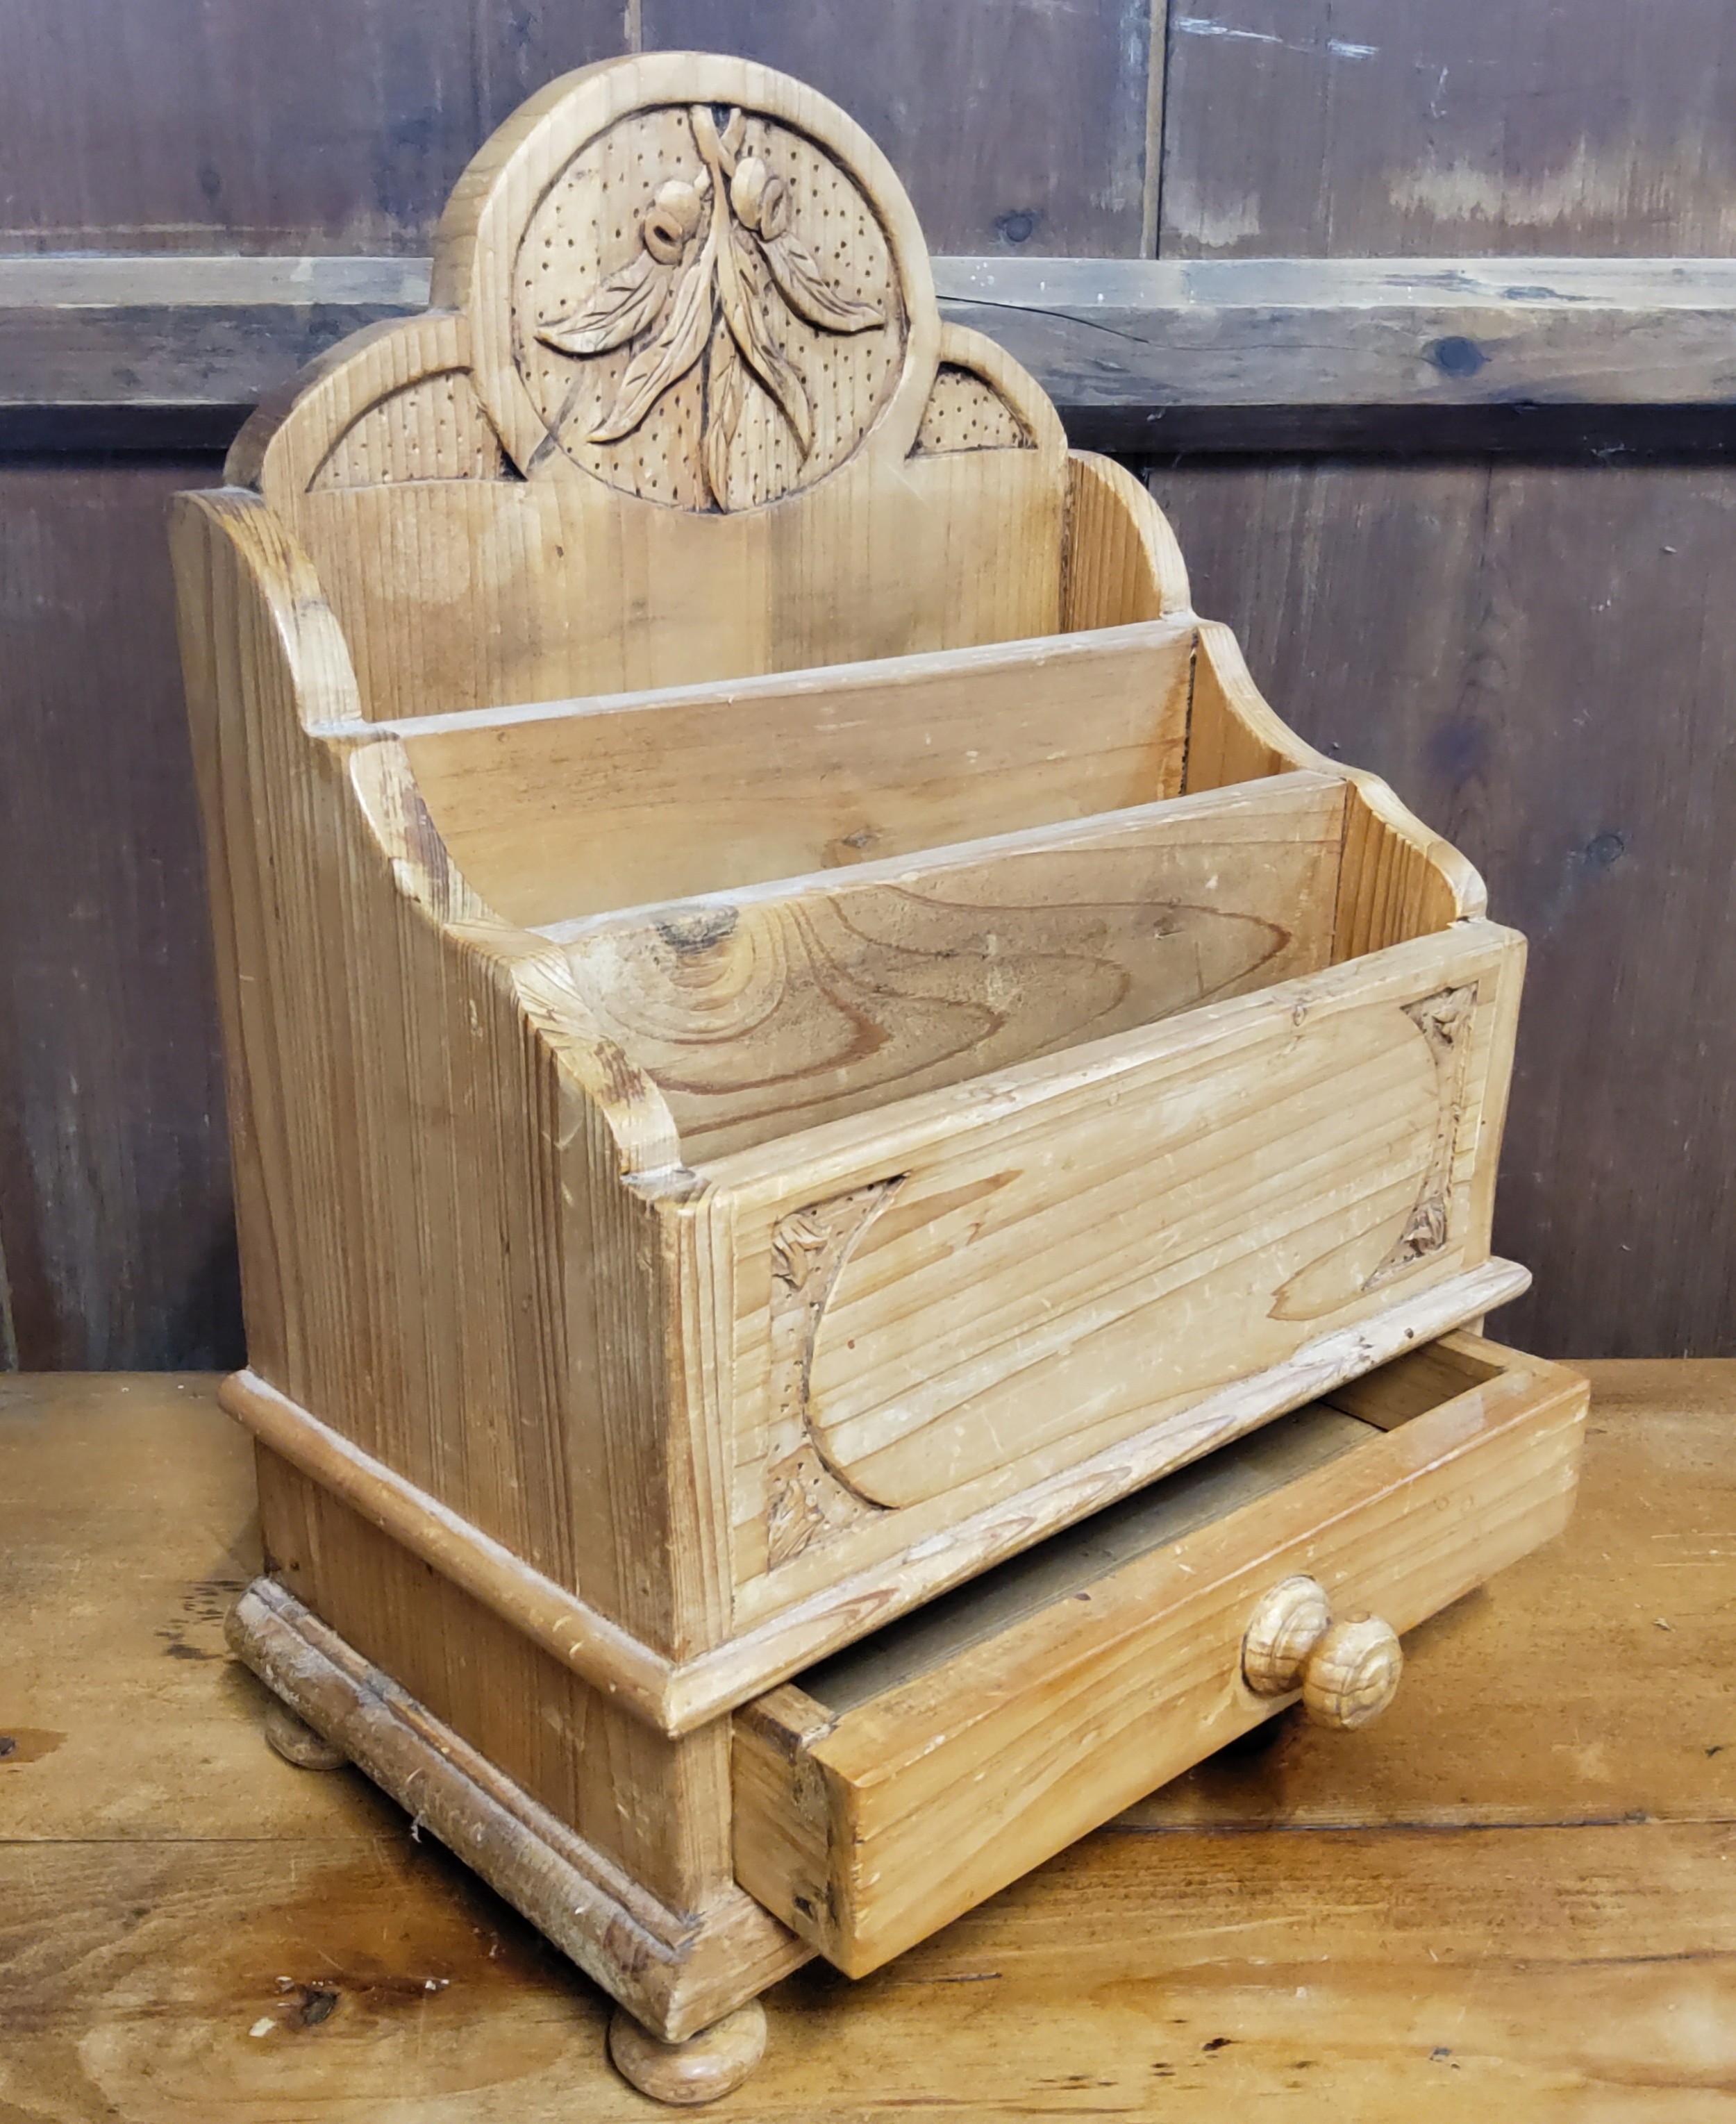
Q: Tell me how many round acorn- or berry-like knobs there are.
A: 2